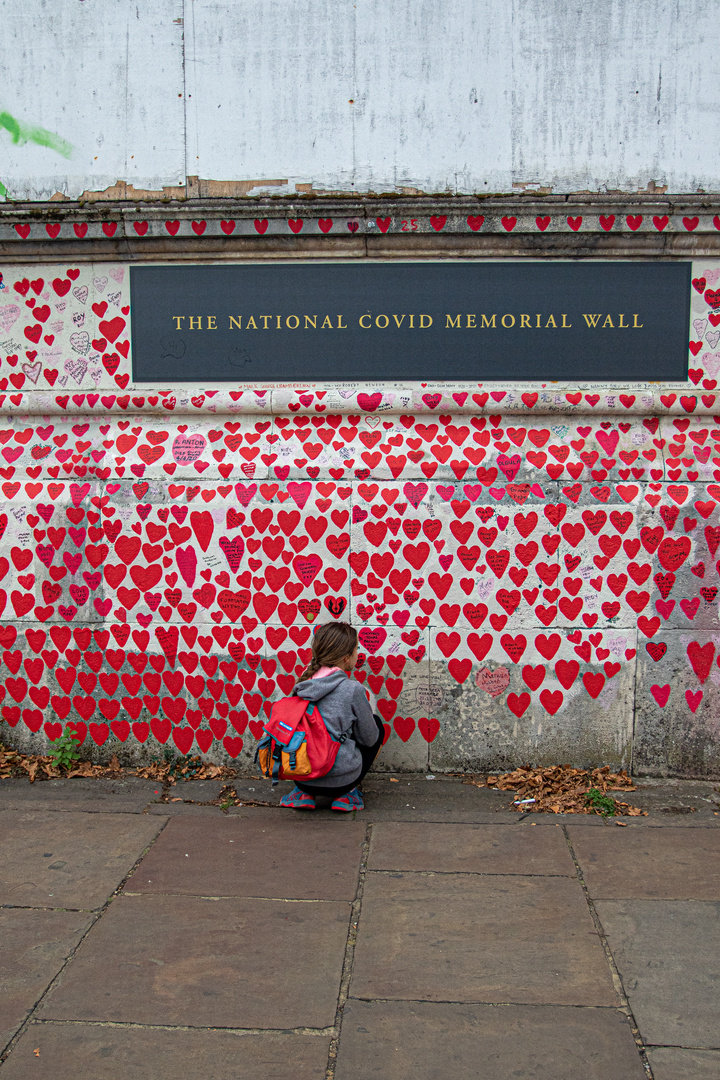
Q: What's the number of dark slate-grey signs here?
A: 1